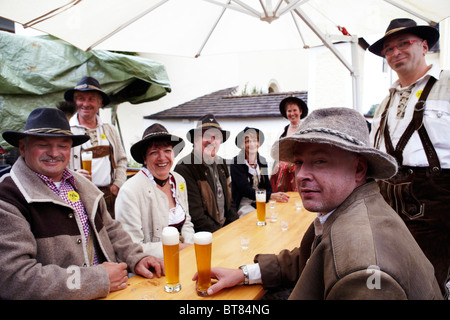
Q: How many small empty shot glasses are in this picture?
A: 5